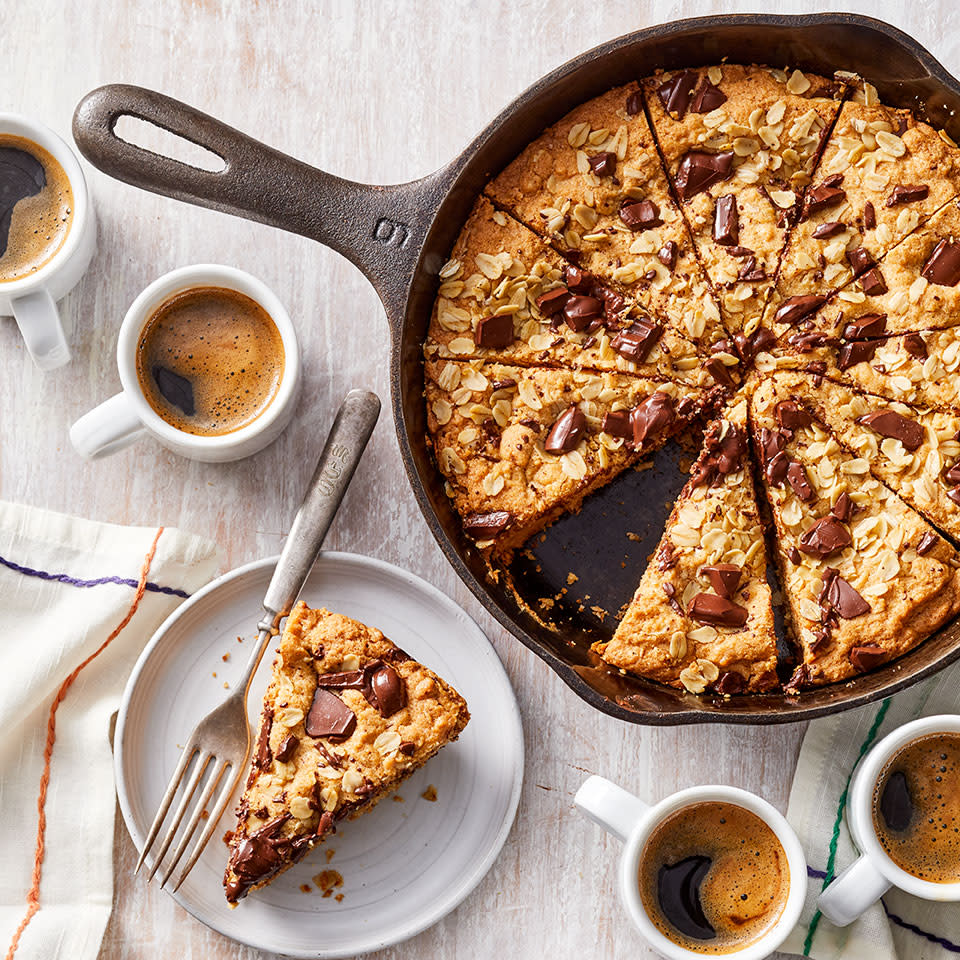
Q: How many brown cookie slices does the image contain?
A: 11